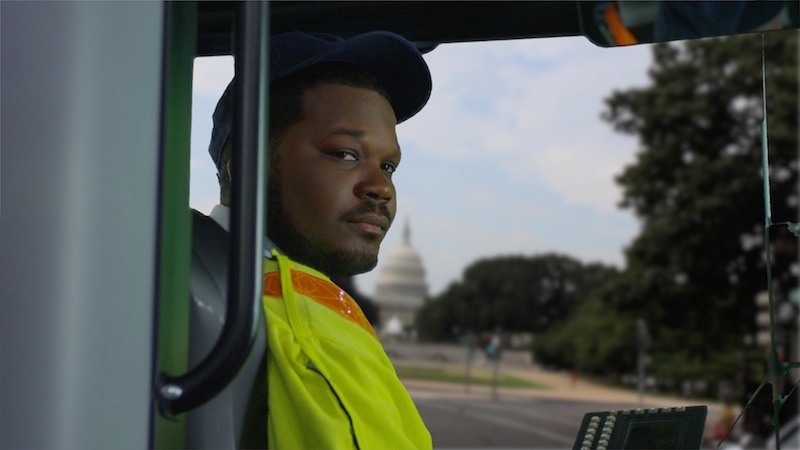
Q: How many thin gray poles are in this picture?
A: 3